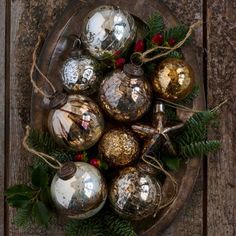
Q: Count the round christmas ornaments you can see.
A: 8